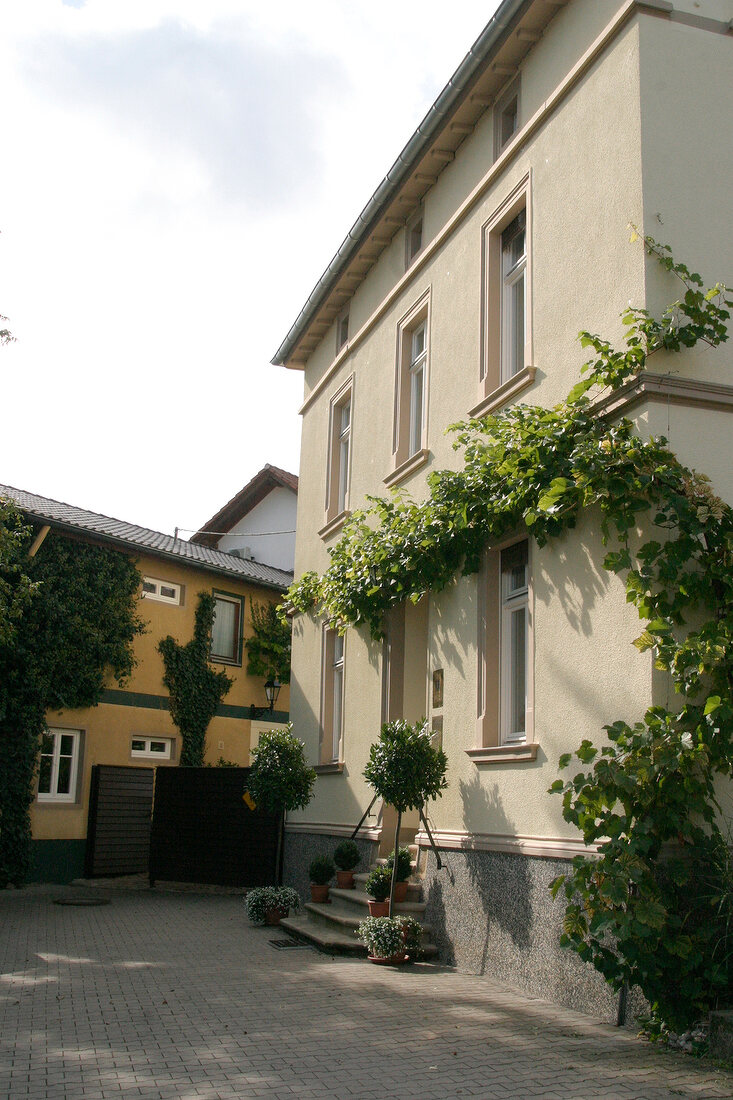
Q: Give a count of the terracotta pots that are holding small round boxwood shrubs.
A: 4